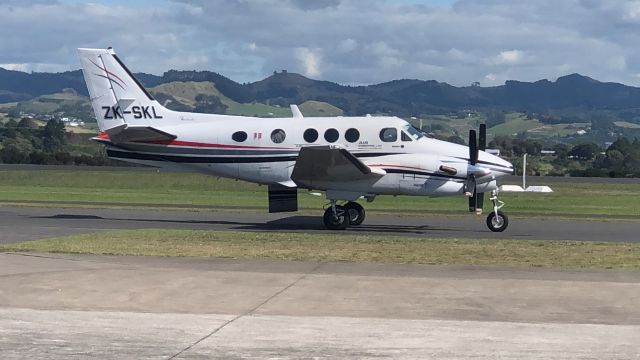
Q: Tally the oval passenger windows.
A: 5